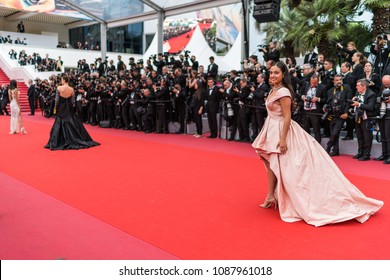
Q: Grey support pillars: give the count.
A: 3